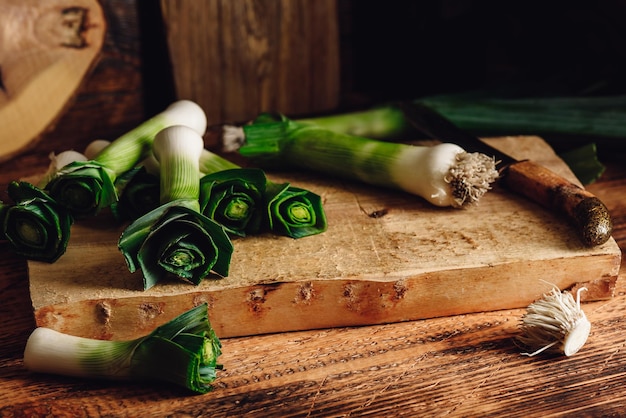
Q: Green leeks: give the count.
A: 9